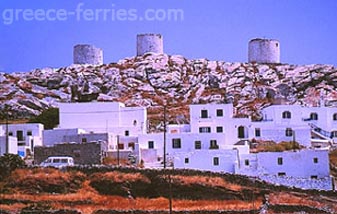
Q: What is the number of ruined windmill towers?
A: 3